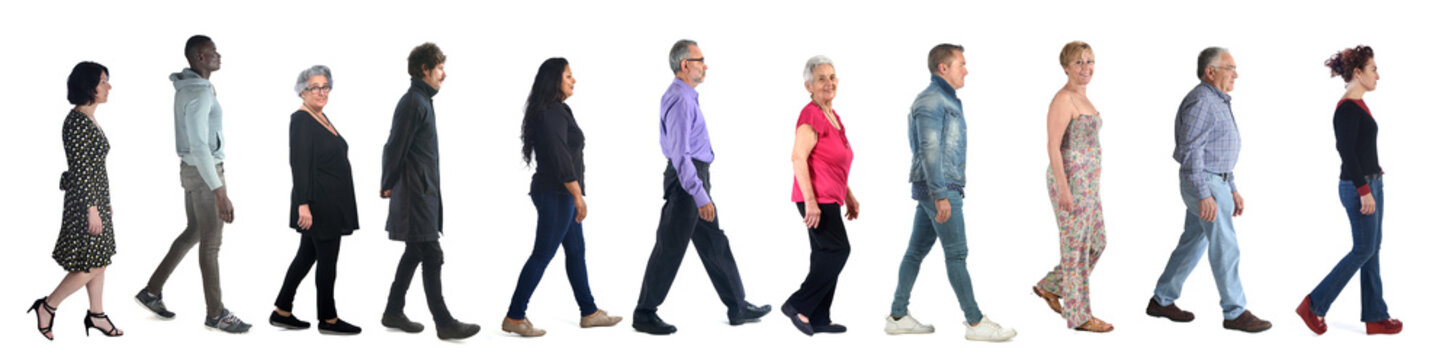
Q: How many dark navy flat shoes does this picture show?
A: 2